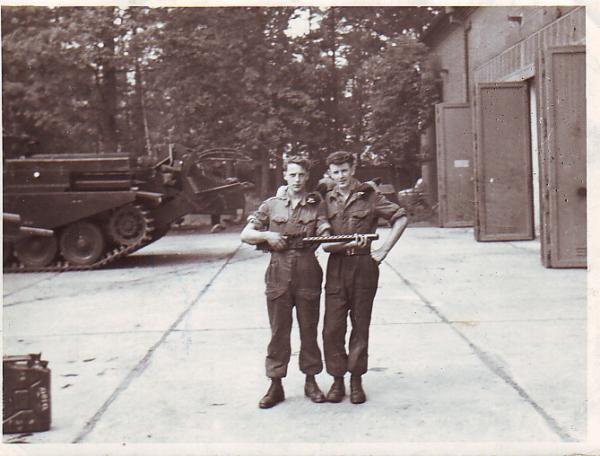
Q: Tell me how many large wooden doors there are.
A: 3